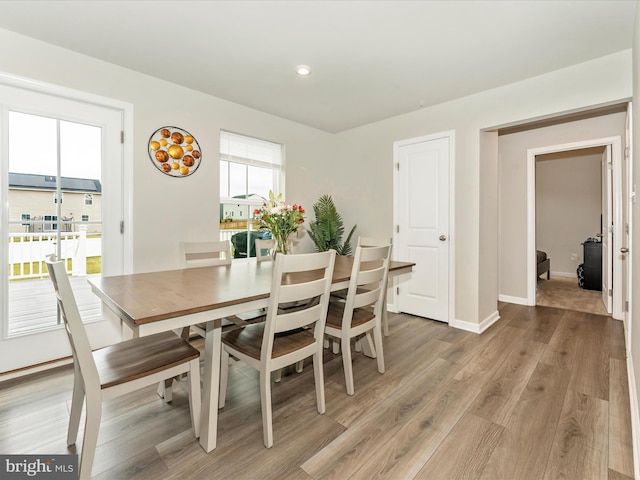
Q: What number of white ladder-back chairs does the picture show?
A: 6